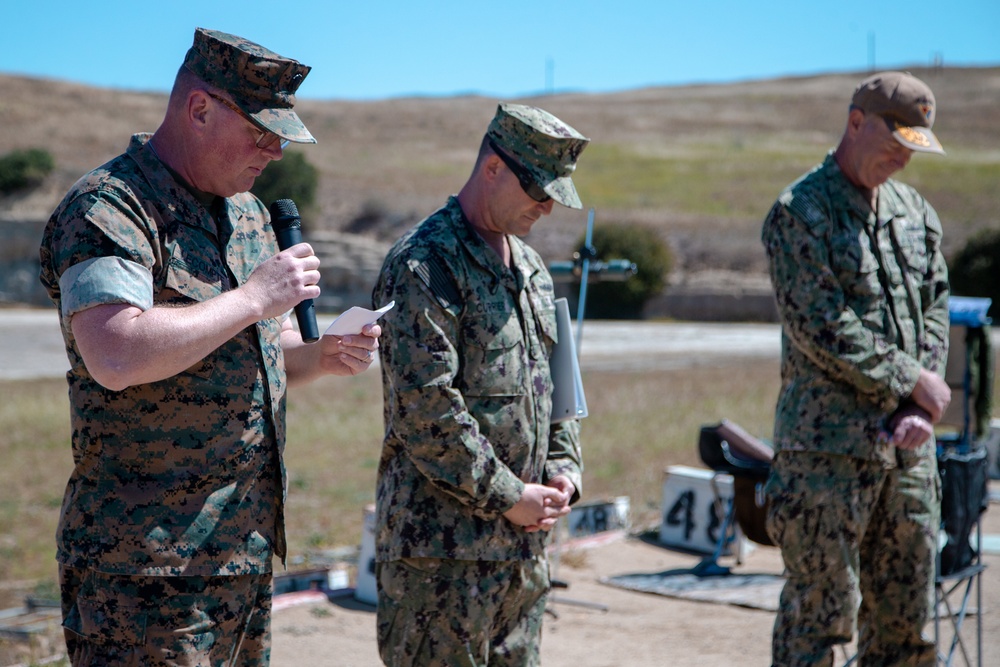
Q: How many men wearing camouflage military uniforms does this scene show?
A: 3